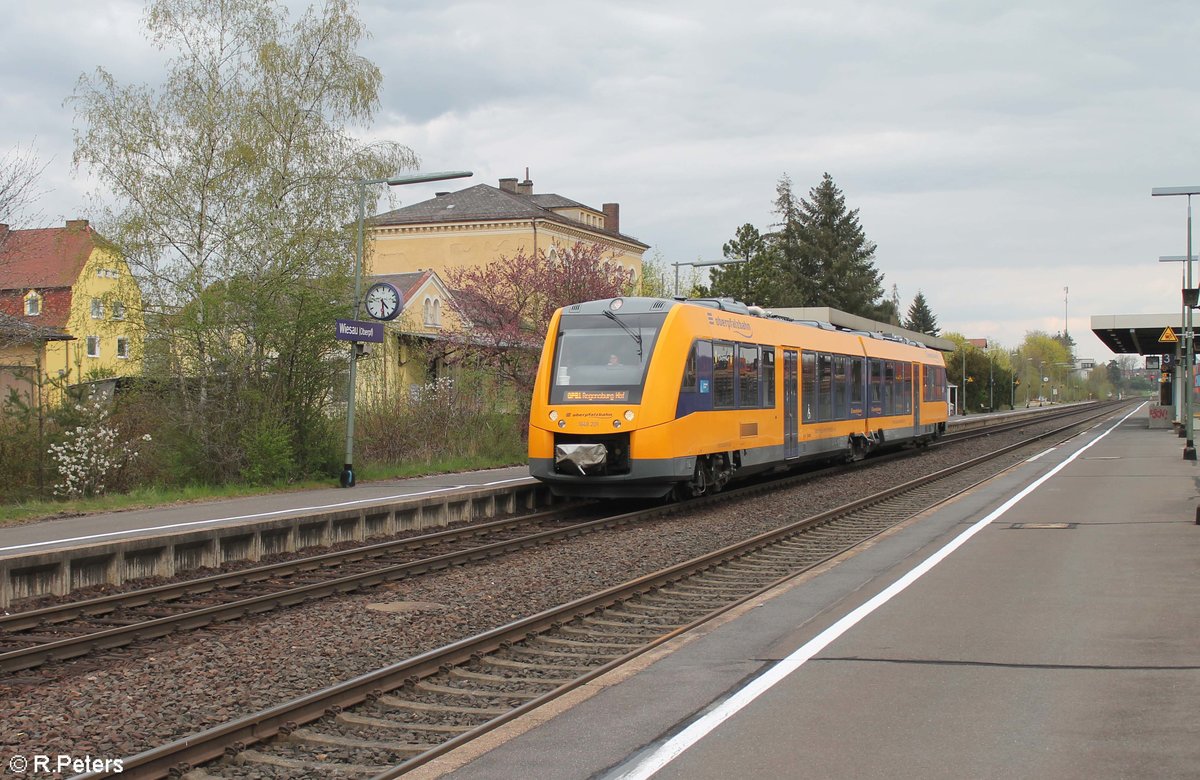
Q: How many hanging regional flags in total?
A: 0